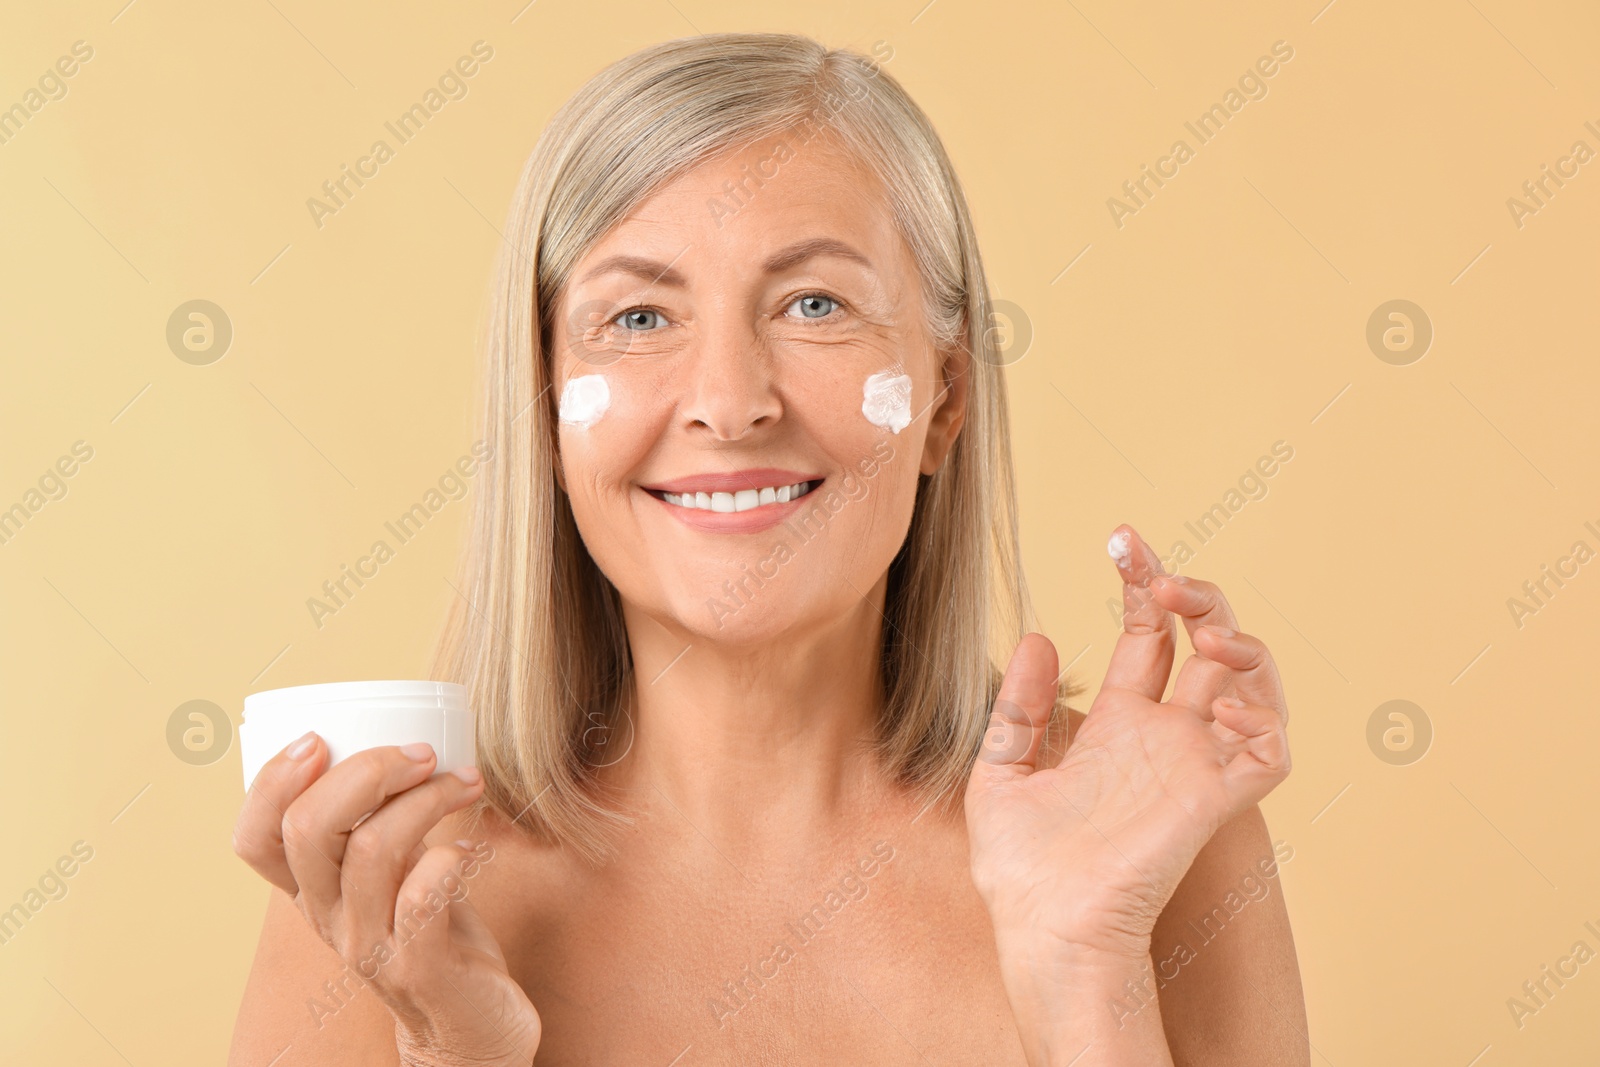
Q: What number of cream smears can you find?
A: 3